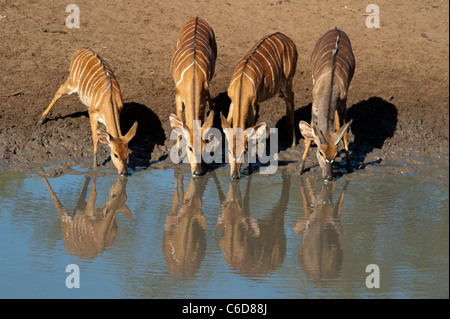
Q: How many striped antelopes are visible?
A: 4